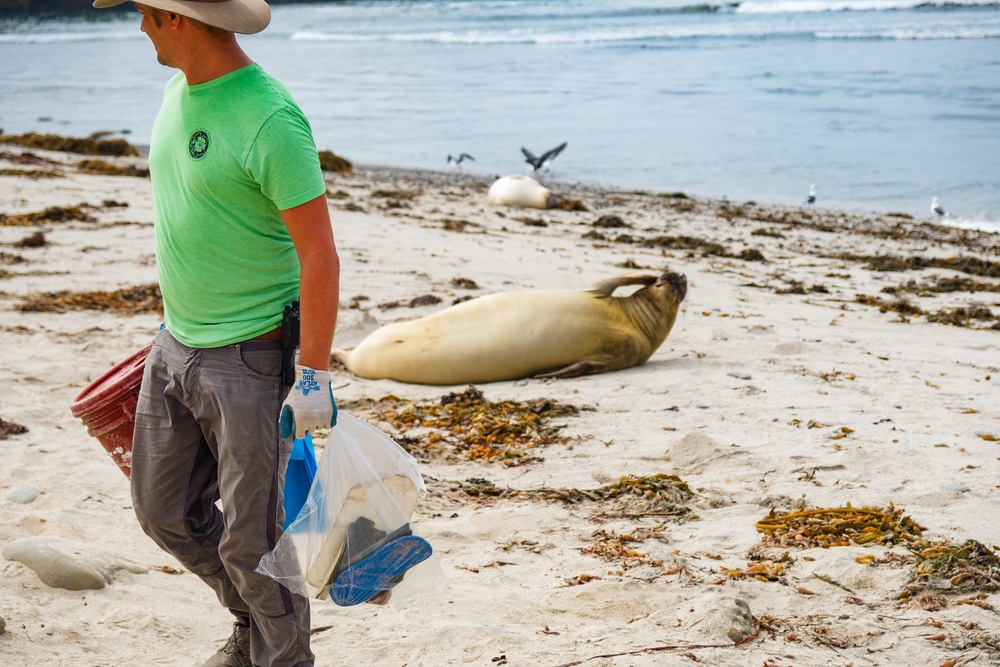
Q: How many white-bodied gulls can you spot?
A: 2